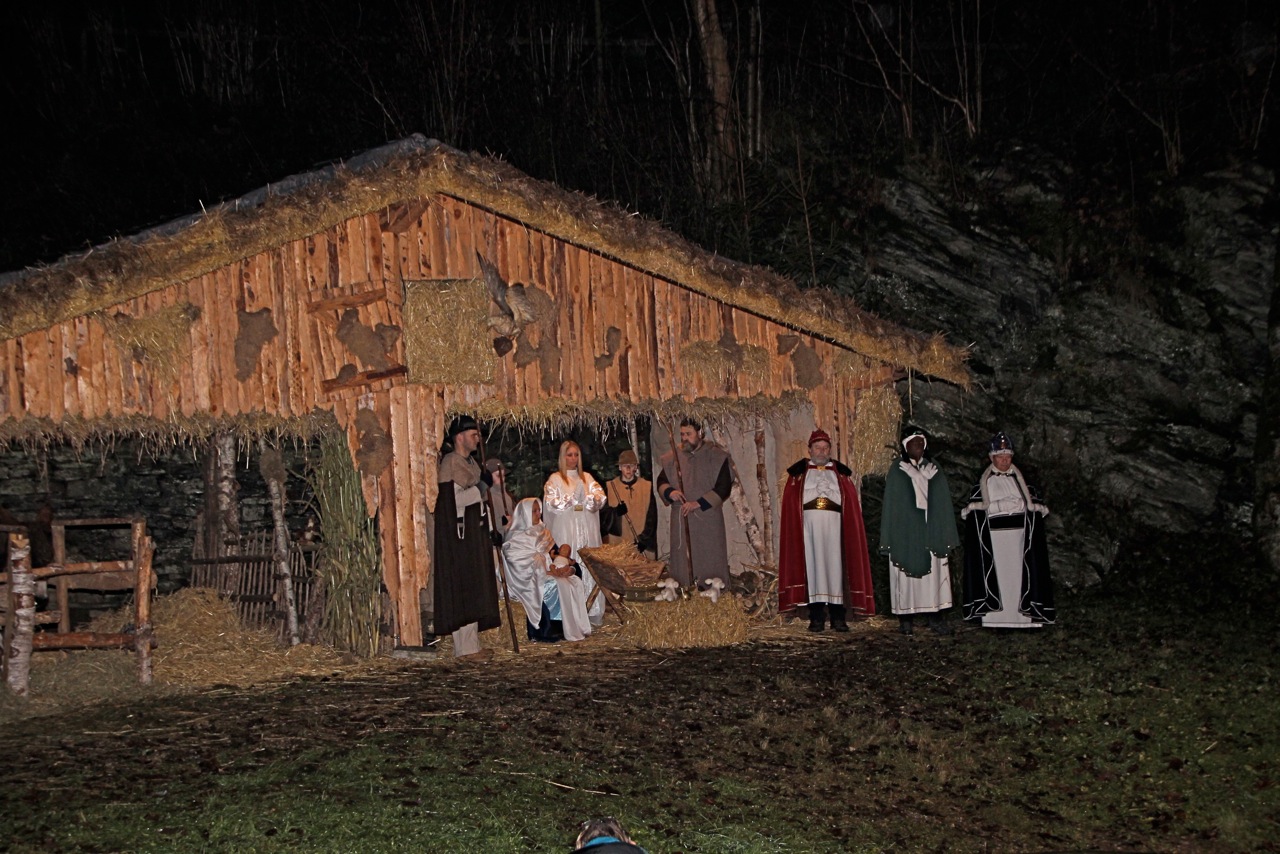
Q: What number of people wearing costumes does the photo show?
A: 9